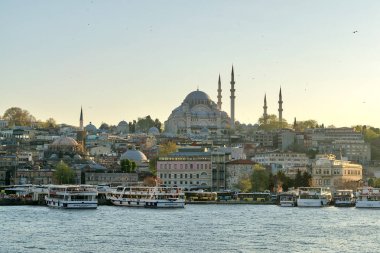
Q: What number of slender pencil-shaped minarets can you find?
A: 5